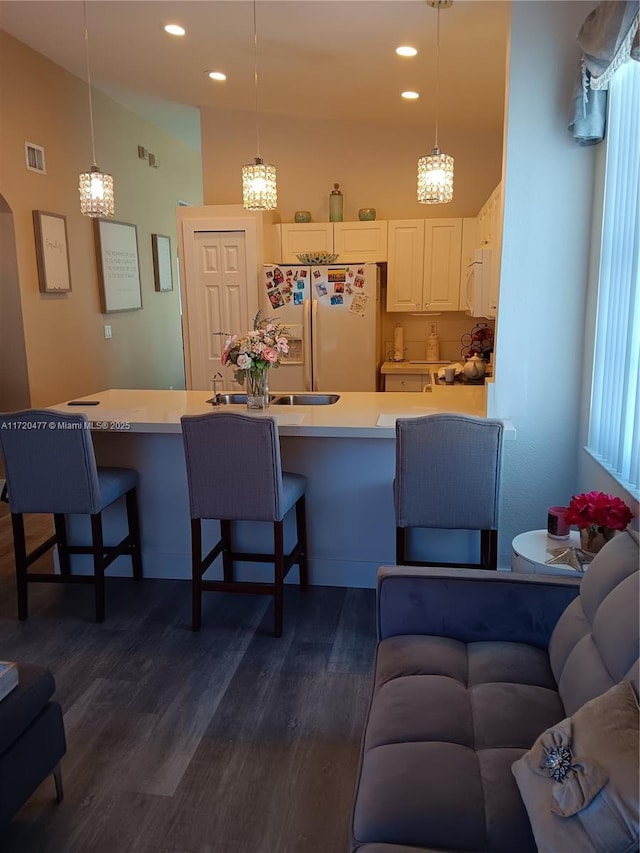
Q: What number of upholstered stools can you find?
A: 3